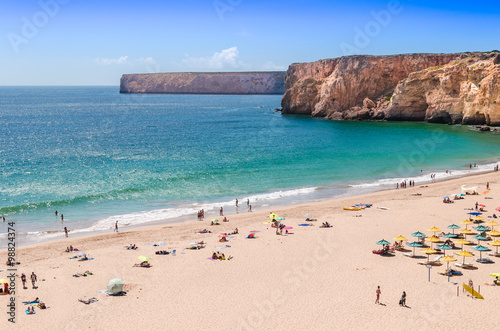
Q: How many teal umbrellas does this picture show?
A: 9